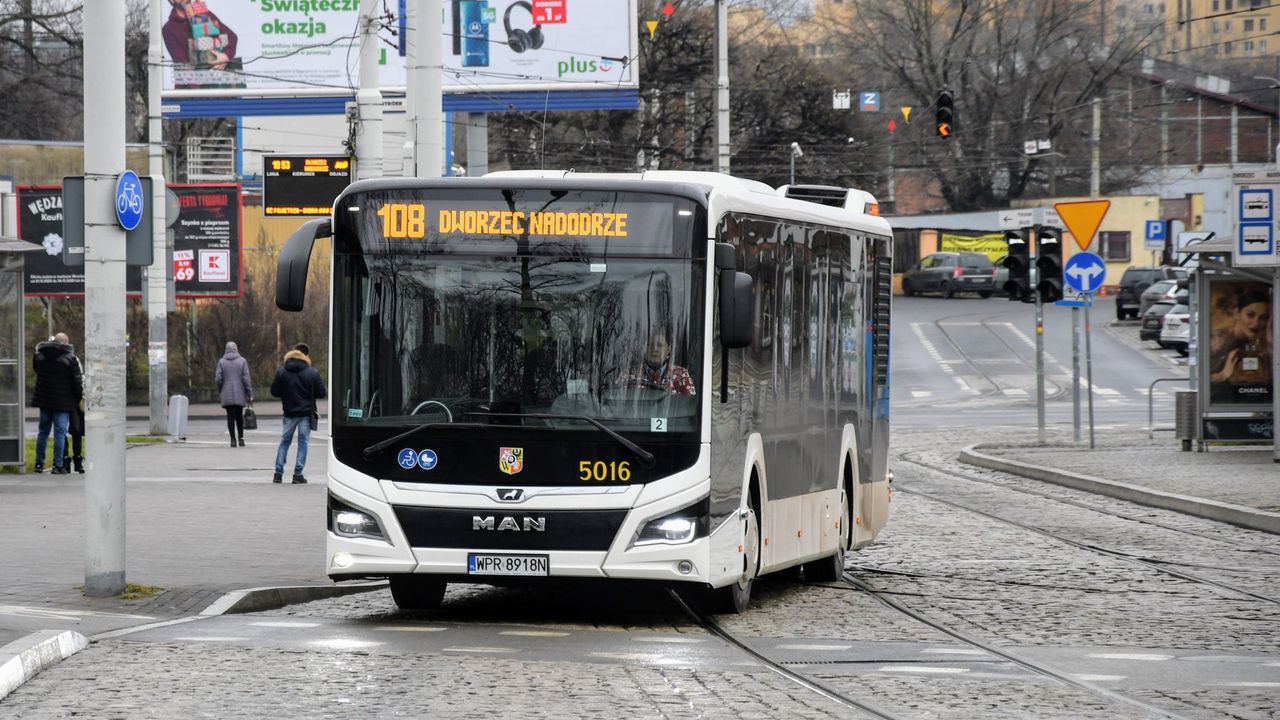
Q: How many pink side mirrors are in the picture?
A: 0